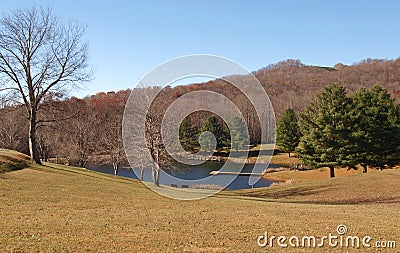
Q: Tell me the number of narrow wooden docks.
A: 1